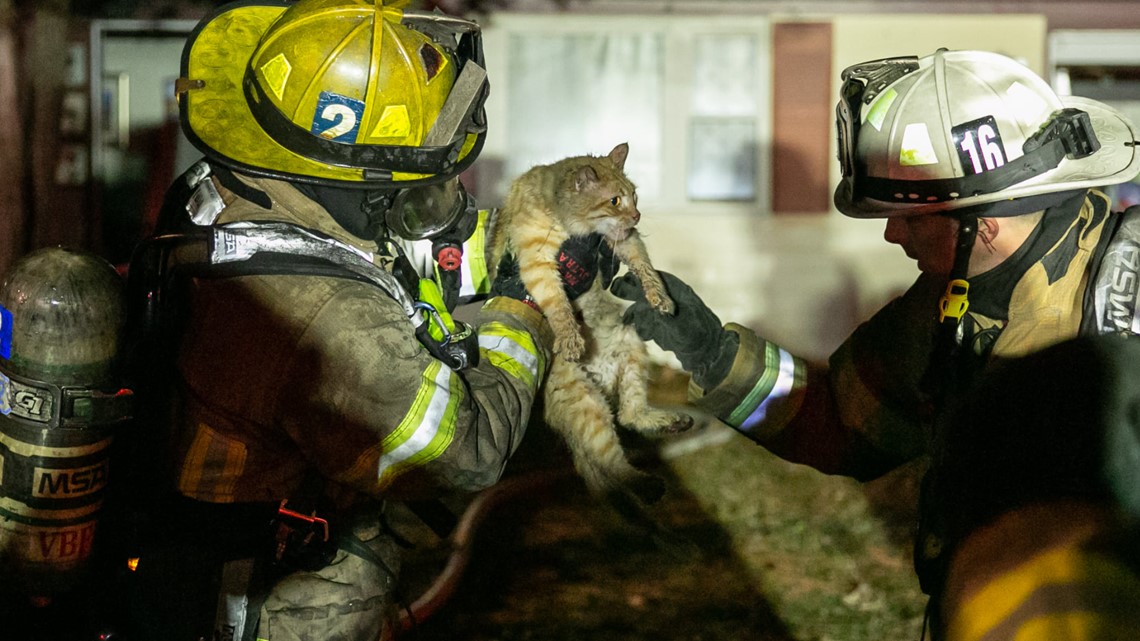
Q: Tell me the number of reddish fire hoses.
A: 1